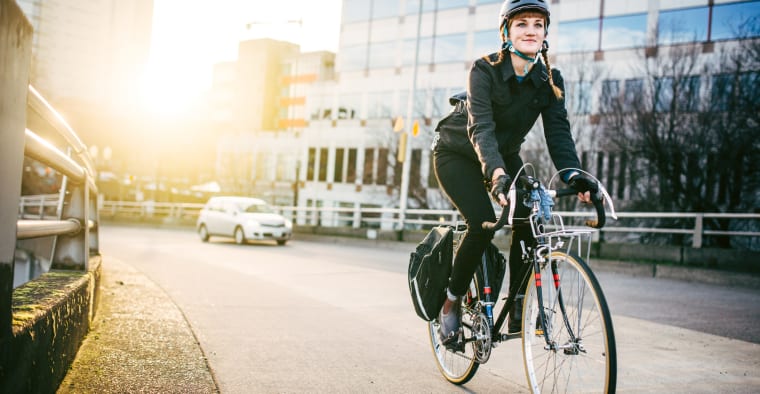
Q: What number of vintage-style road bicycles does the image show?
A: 1